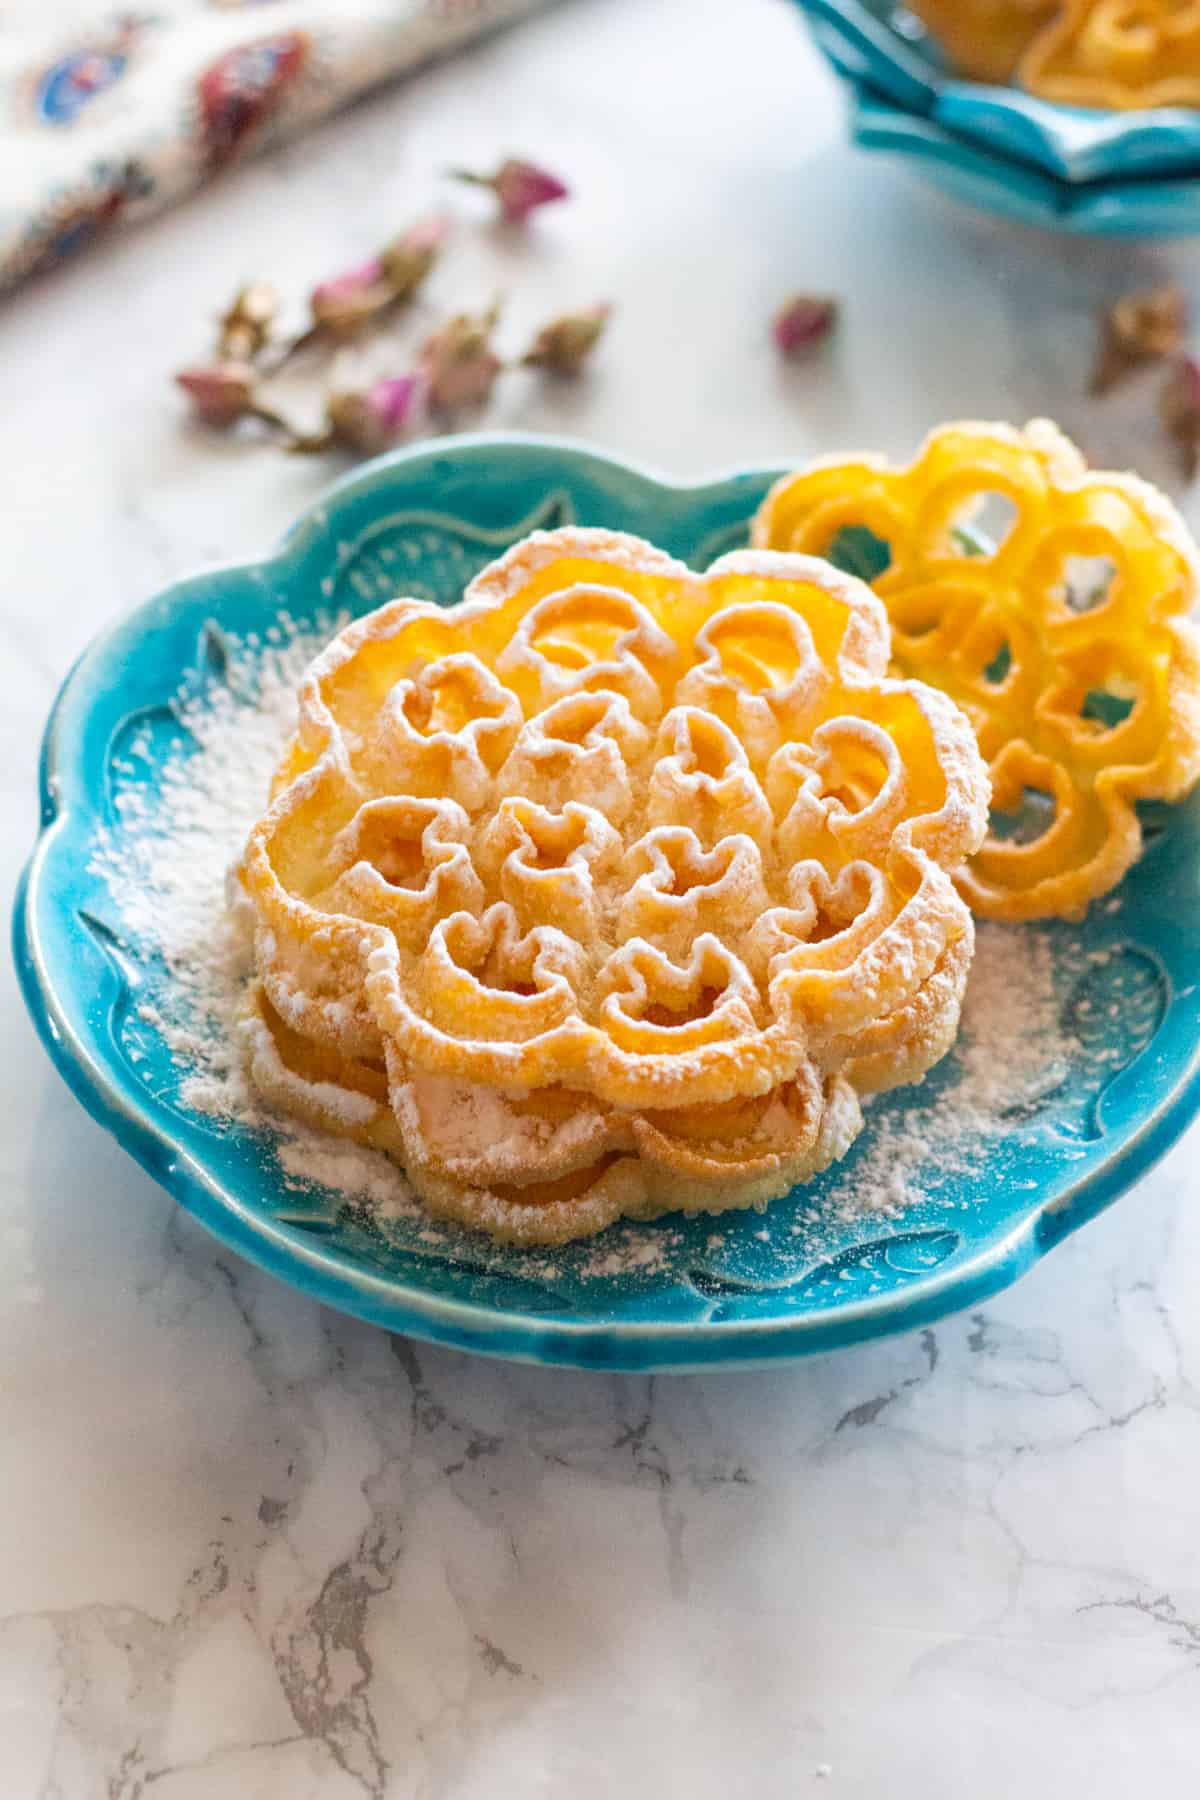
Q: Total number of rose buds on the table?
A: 11